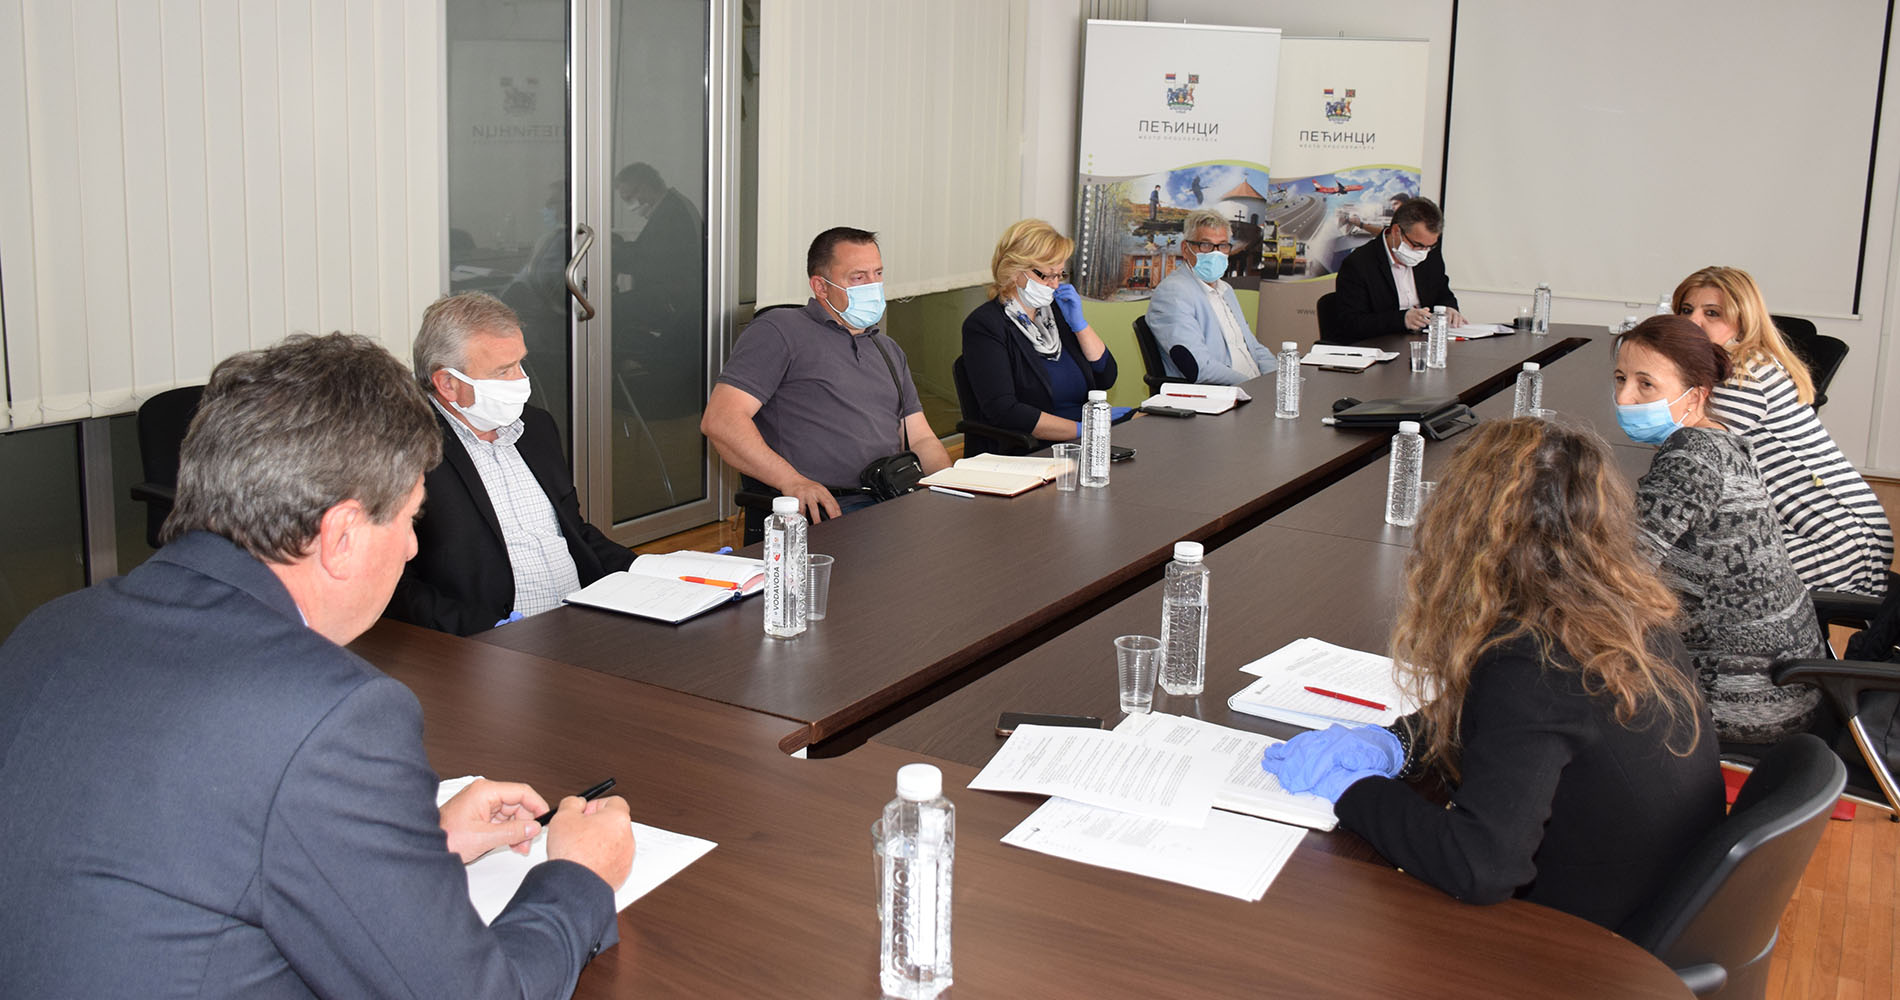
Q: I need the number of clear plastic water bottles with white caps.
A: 11